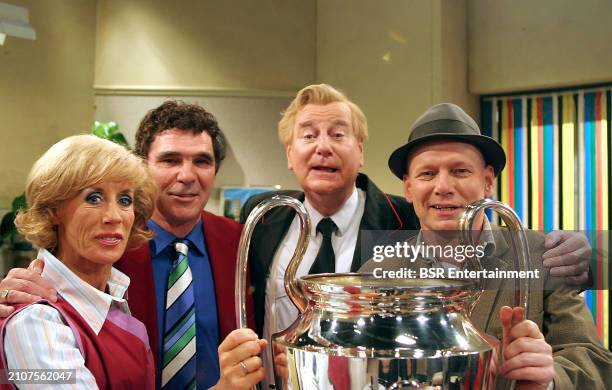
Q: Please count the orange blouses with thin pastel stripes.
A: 0